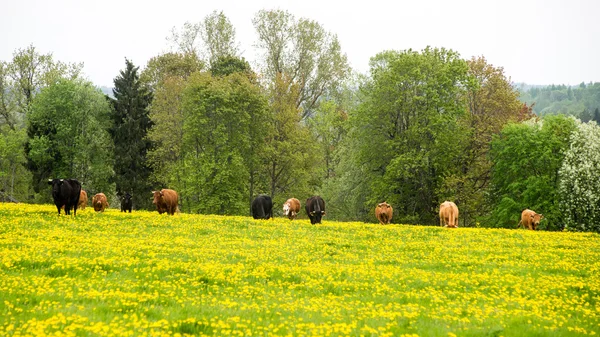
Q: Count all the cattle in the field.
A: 11